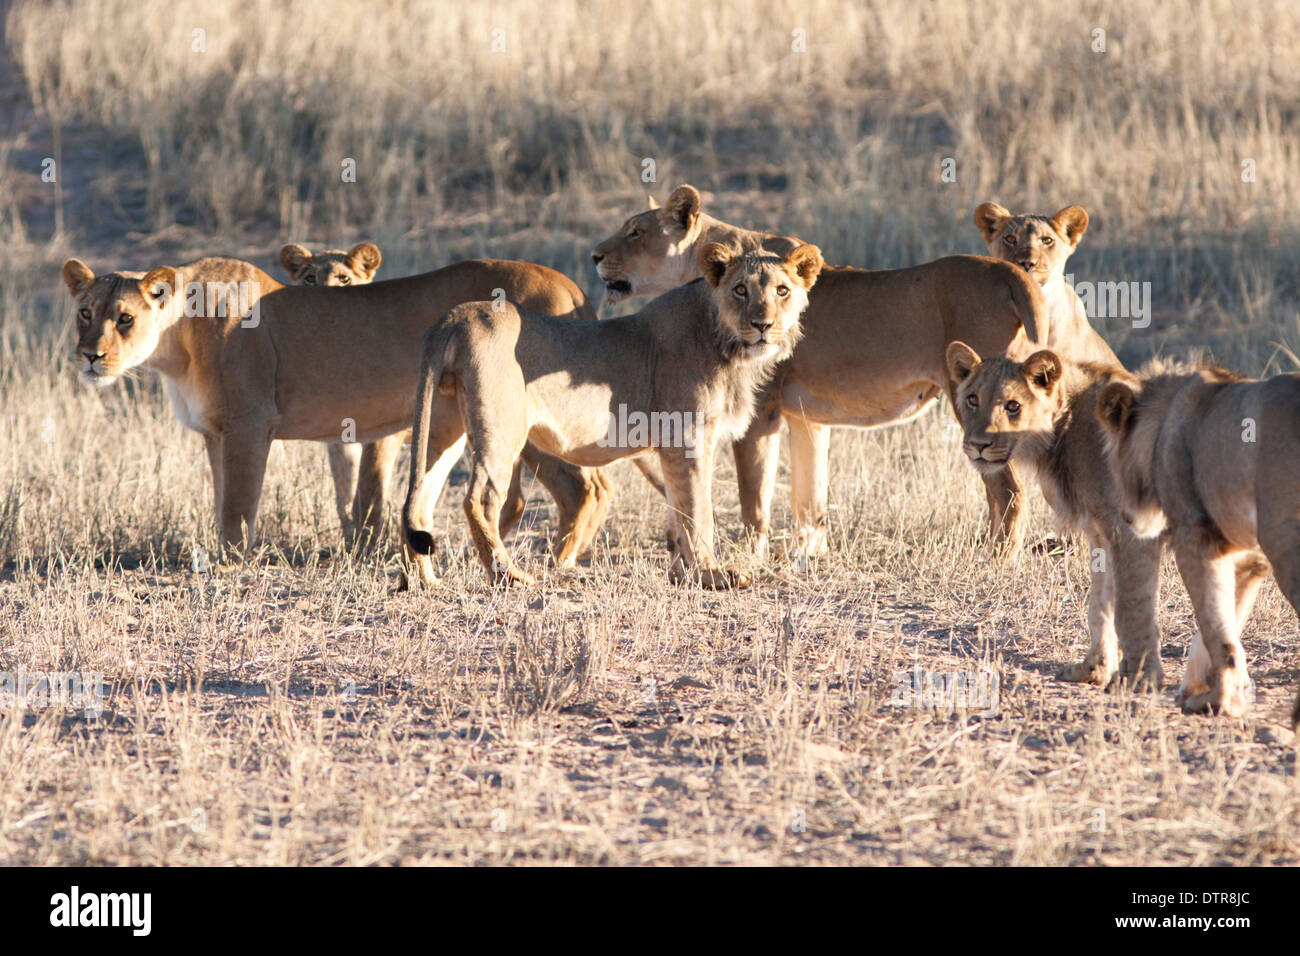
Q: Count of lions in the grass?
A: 7